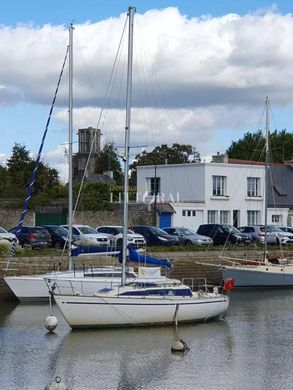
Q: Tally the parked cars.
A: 11